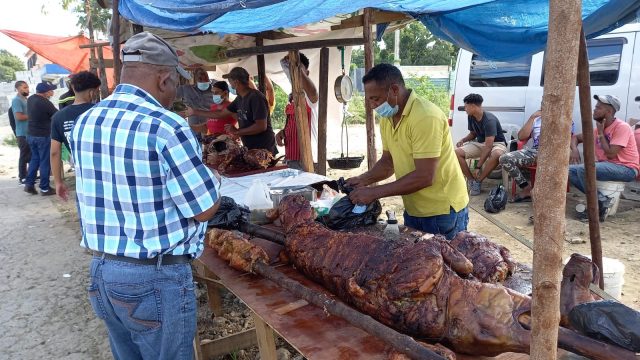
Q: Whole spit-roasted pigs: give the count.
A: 1